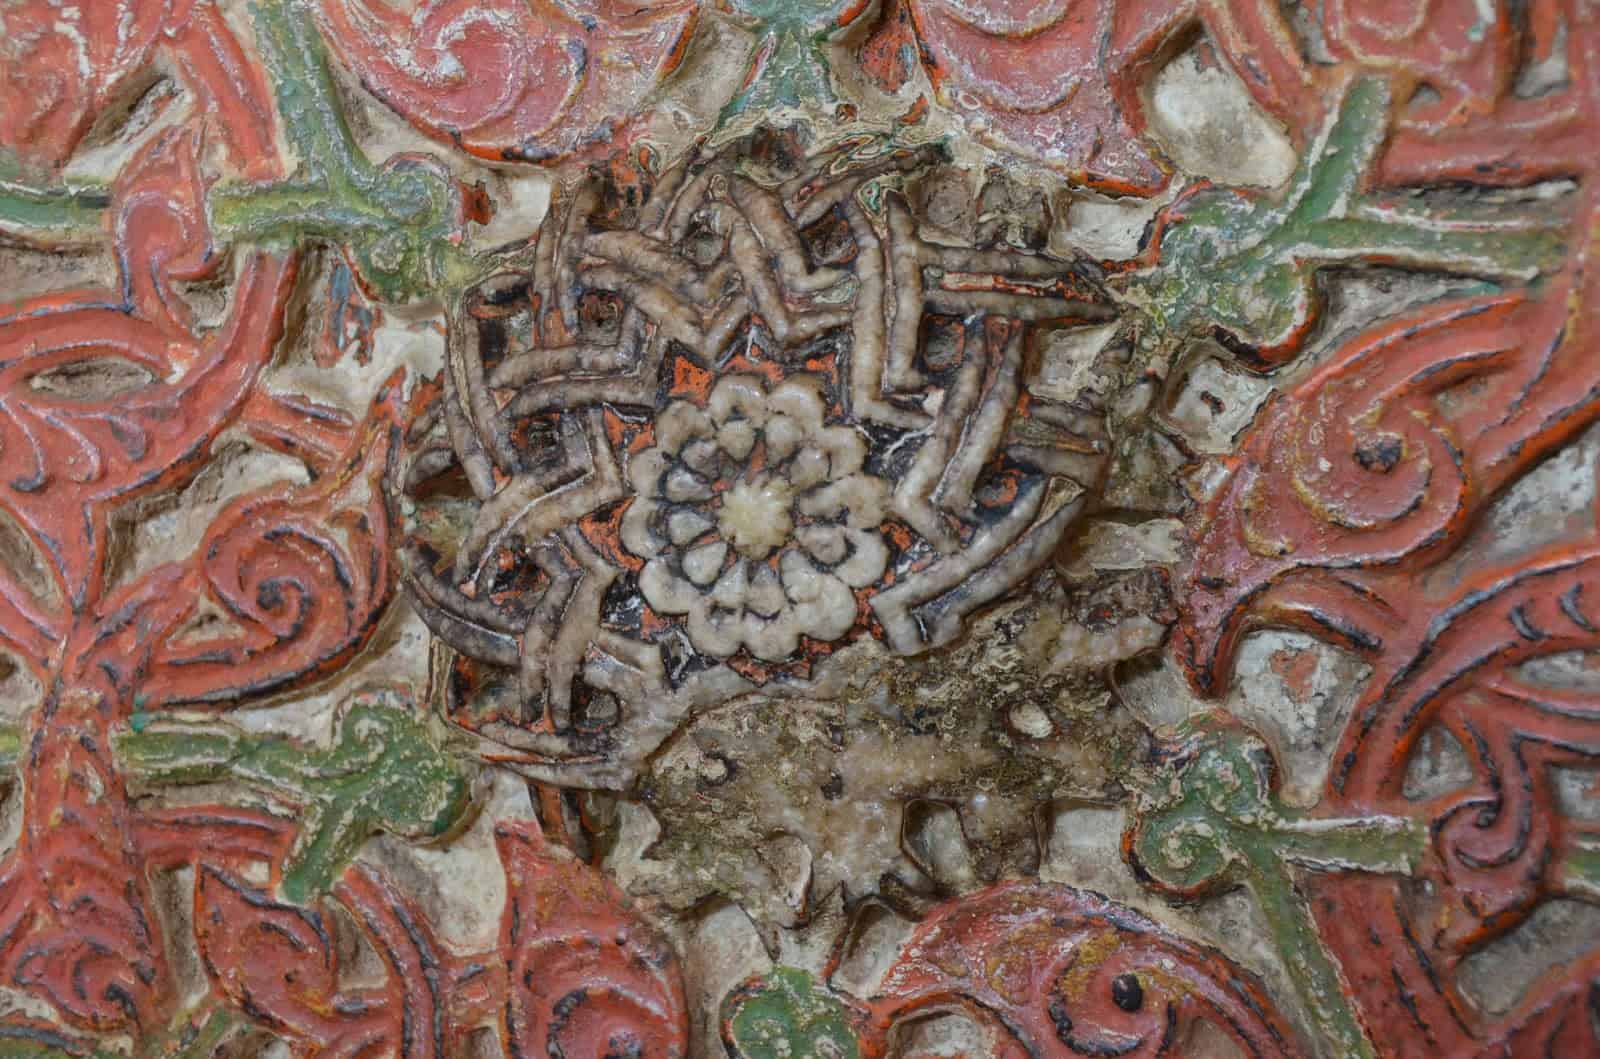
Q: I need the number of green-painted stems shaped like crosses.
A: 4